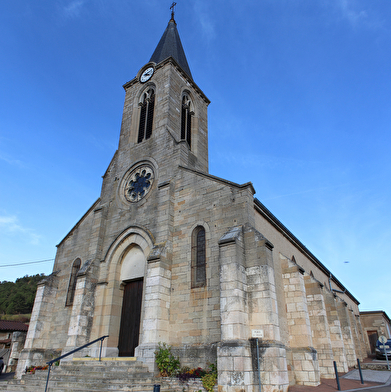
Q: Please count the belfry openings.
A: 2